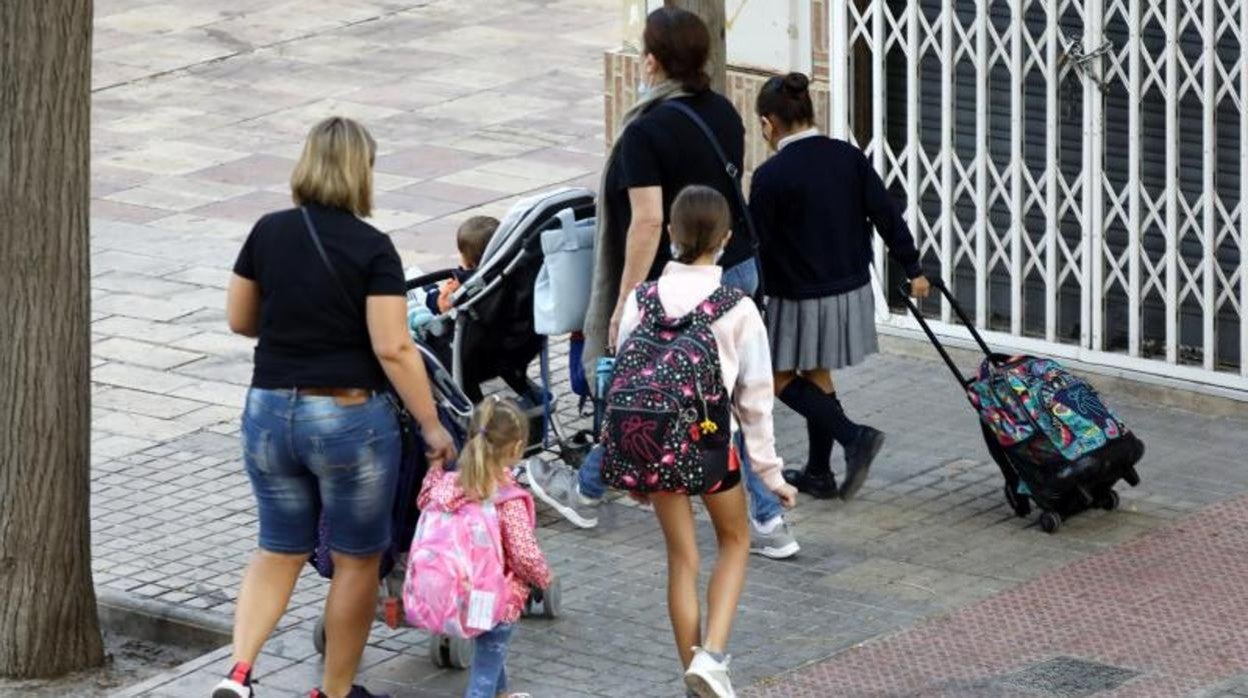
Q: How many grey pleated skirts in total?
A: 1